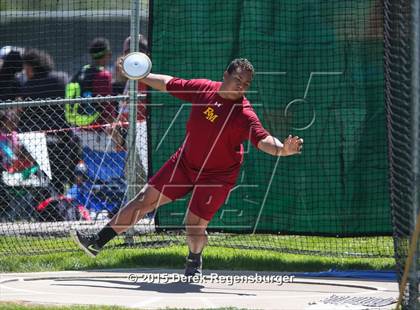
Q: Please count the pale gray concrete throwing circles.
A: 1